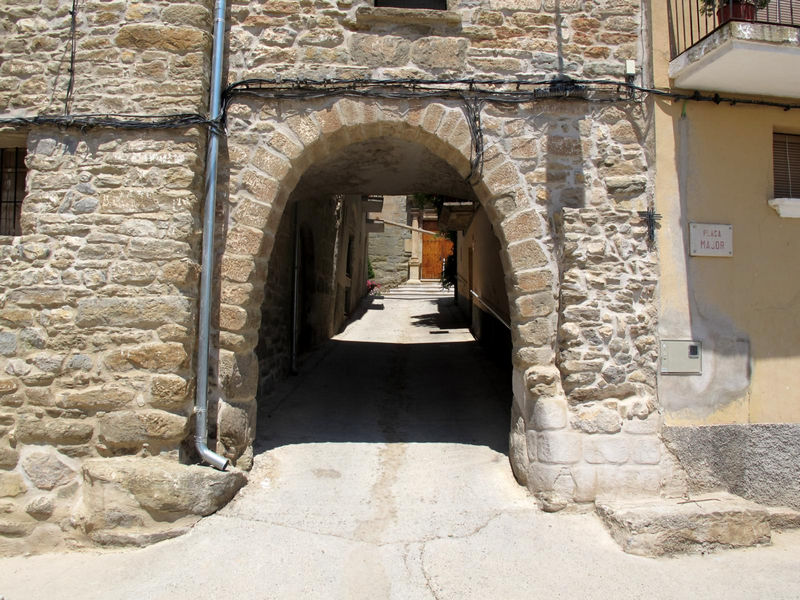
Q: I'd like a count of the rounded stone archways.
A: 1